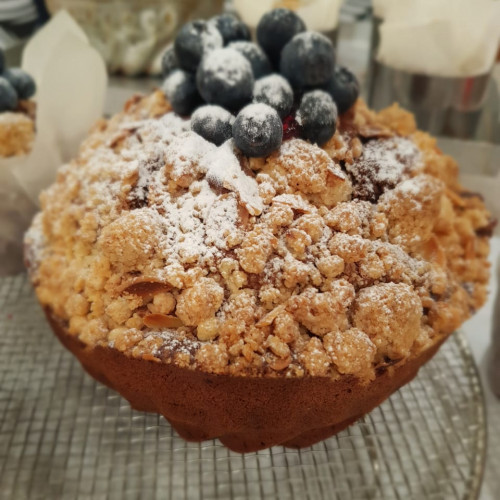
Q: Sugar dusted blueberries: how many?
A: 13